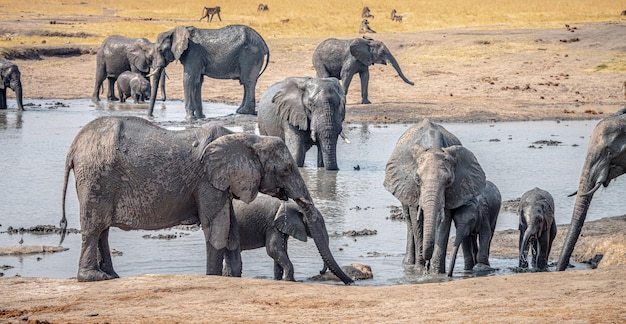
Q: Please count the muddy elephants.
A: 12